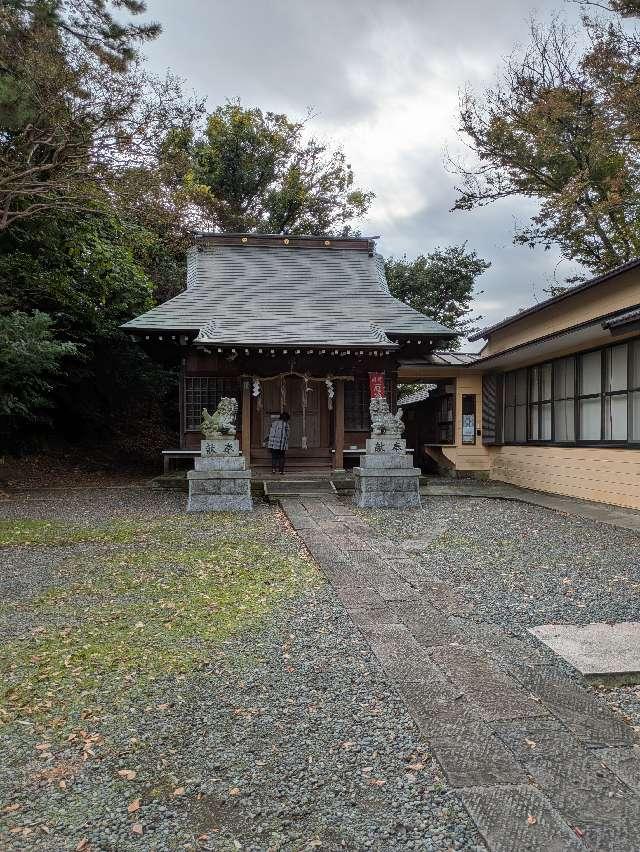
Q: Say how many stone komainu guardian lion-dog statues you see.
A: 2